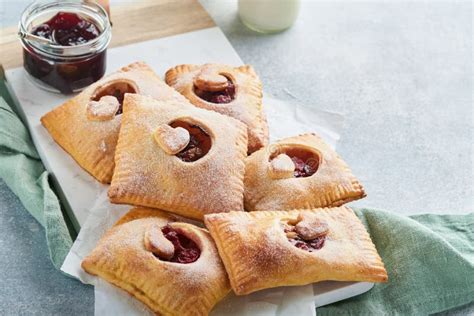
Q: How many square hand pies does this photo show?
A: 6